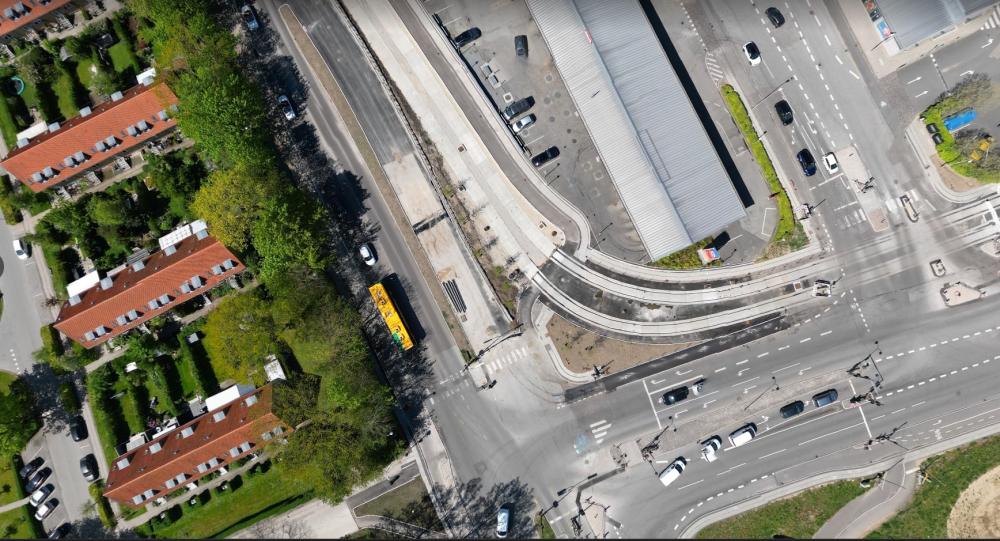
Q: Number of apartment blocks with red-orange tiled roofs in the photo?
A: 4